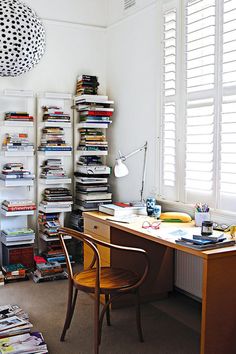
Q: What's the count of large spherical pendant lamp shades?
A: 1